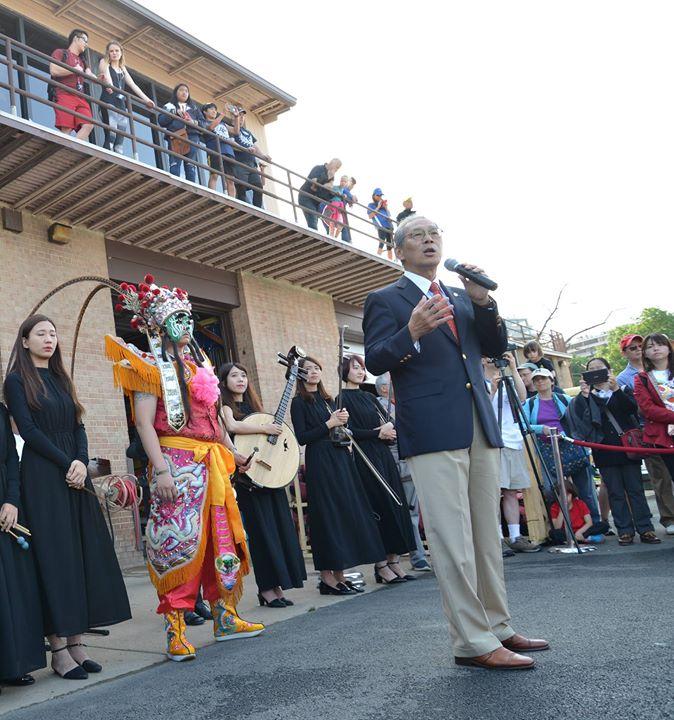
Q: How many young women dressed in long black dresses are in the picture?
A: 5